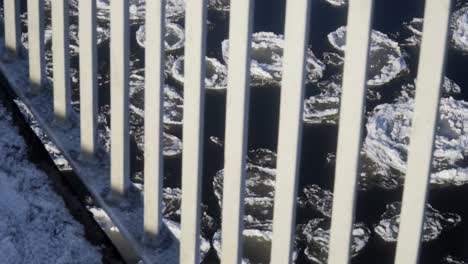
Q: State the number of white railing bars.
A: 11